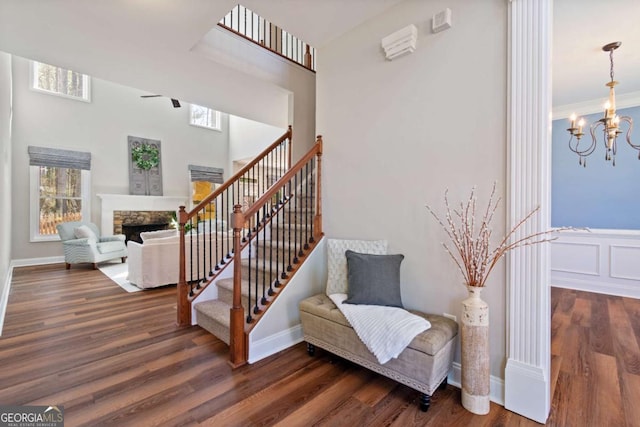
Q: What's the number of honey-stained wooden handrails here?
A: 2